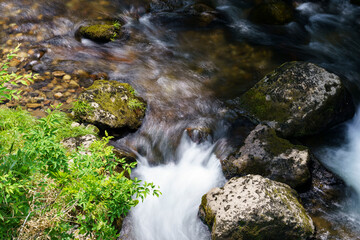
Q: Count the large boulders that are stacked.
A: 3